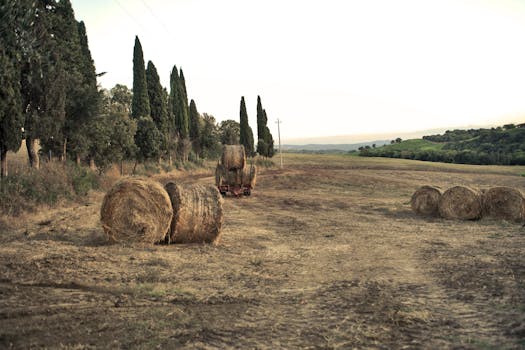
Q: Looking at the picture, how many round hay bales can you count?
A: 8